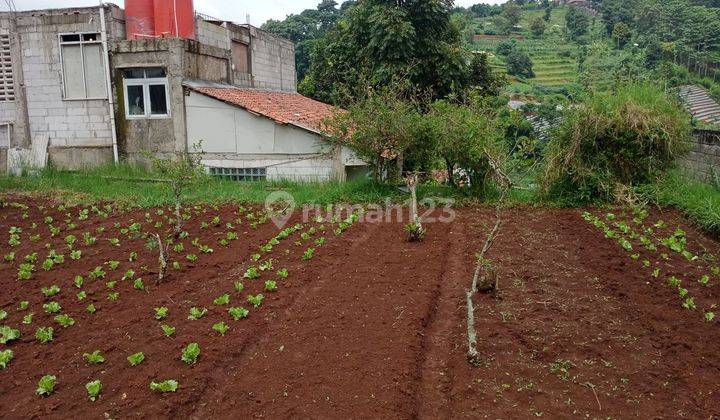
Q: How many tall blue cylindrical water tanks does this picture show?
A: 0